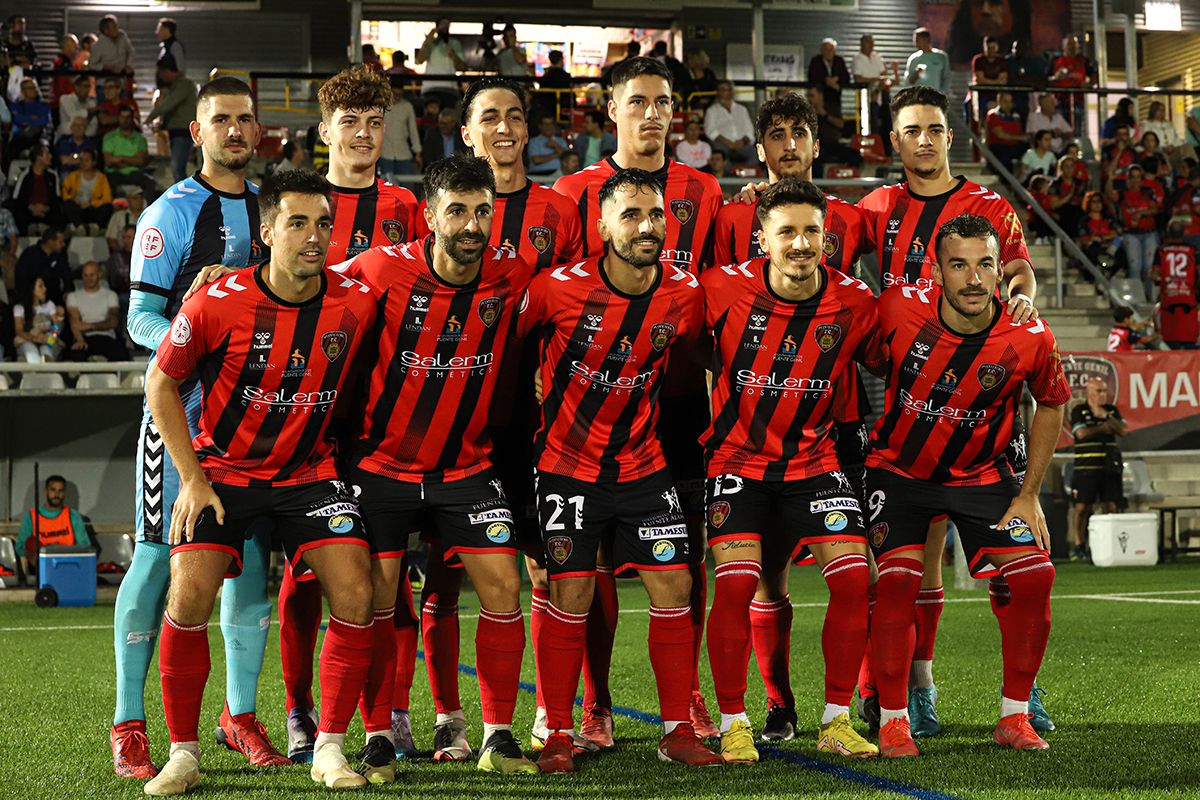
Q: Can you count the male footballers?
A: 11